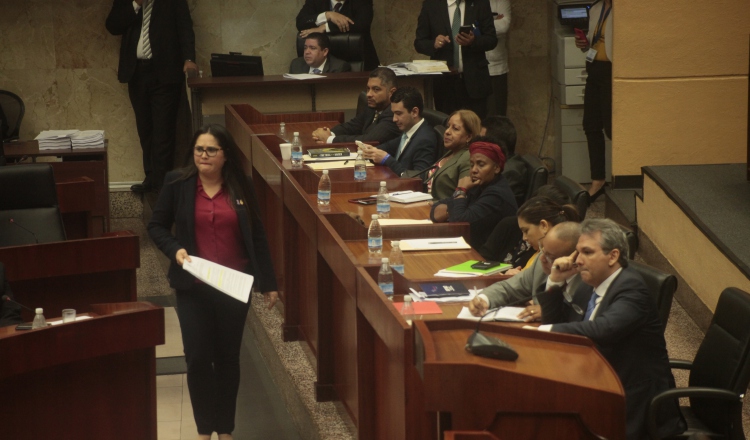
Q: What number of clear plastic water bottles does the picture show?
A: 10